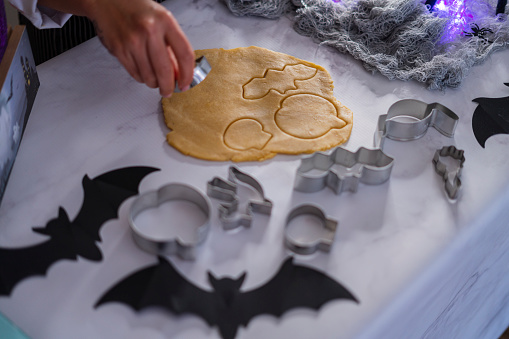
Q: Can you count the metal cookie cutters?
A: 7